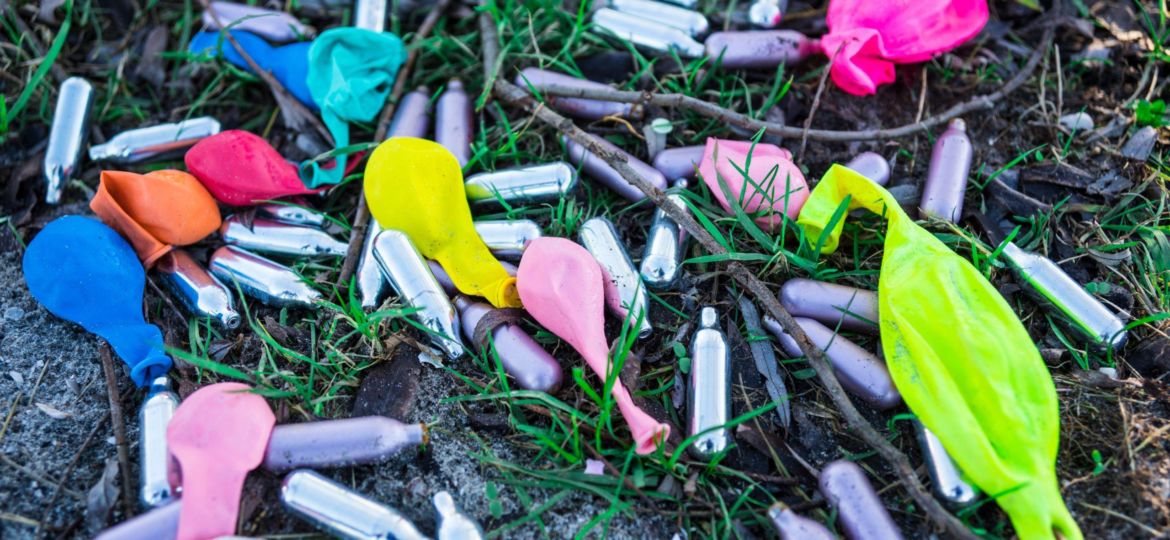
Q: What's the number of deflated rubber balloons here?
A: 11